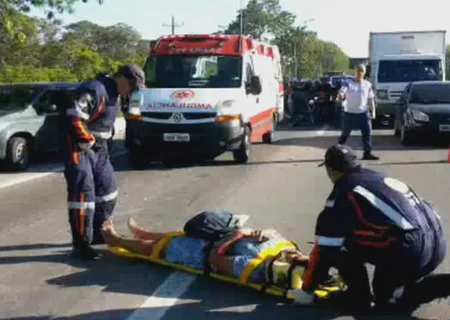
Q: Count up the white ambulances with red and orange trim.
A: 1